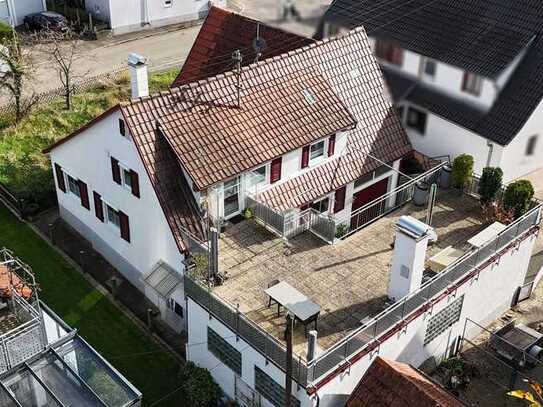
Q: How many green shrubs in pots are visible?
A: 3